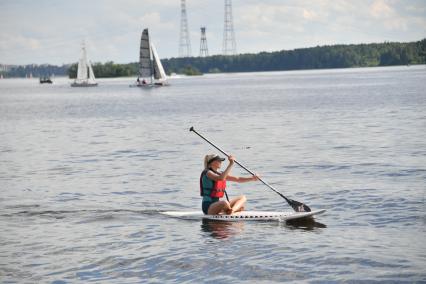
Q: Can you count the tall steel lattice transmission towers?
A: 3